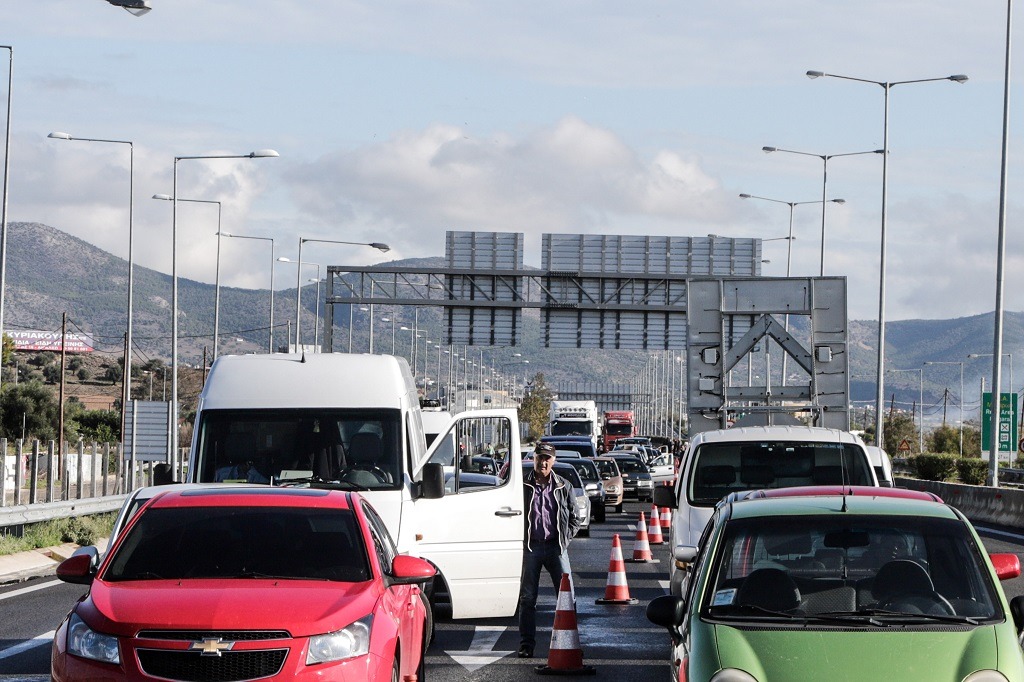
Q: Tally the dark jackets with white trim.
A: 1